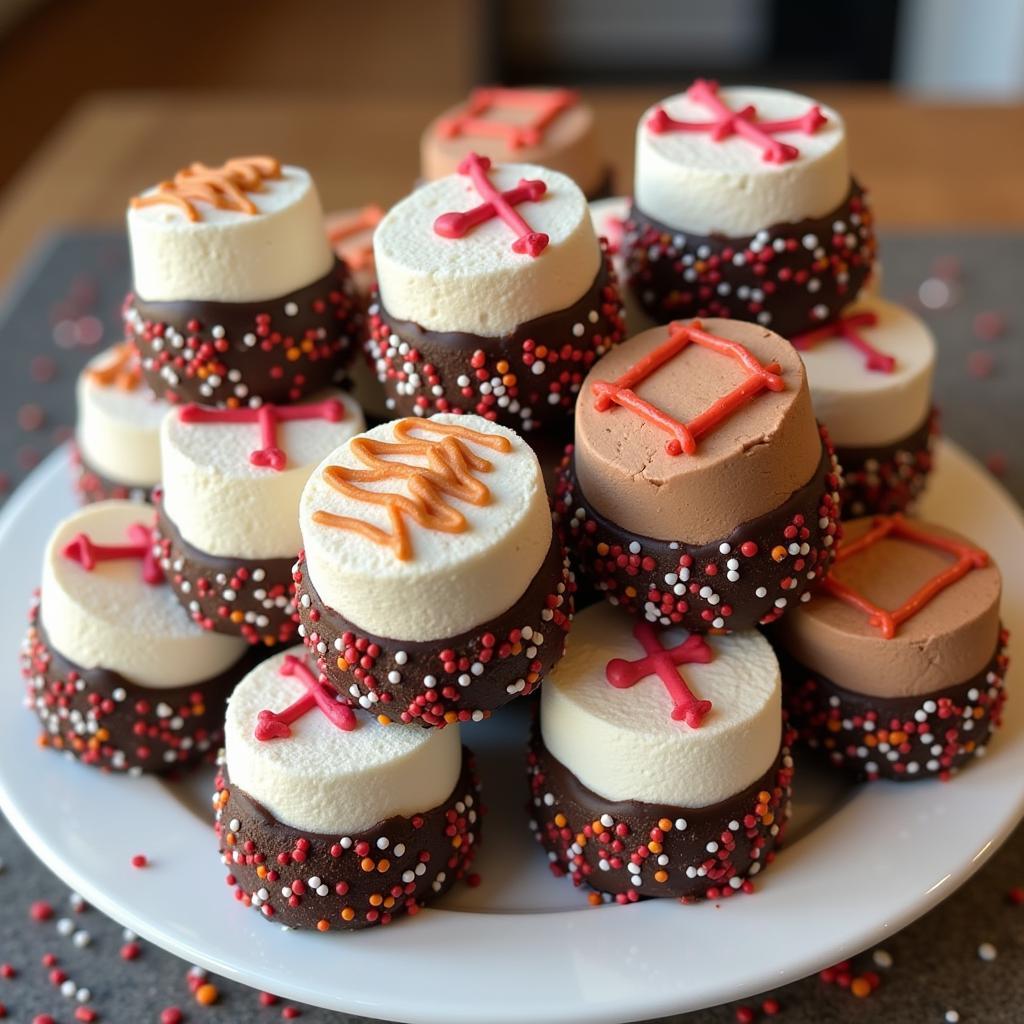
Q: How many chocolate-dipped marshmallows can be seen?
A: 15